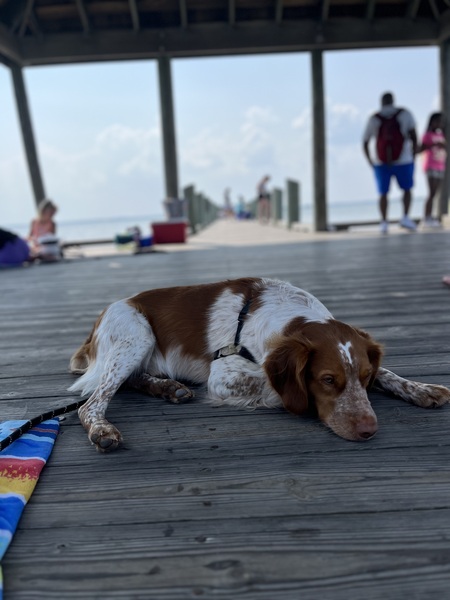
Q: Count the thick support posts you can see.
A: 4